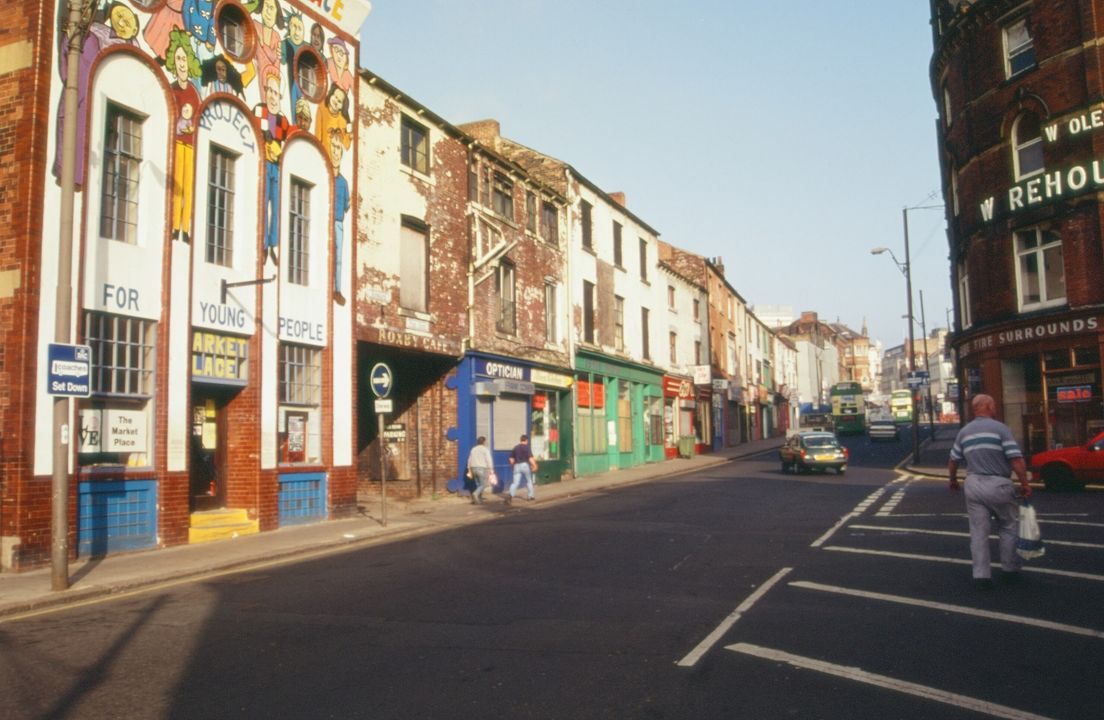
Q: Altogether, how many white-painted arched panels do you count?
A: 3